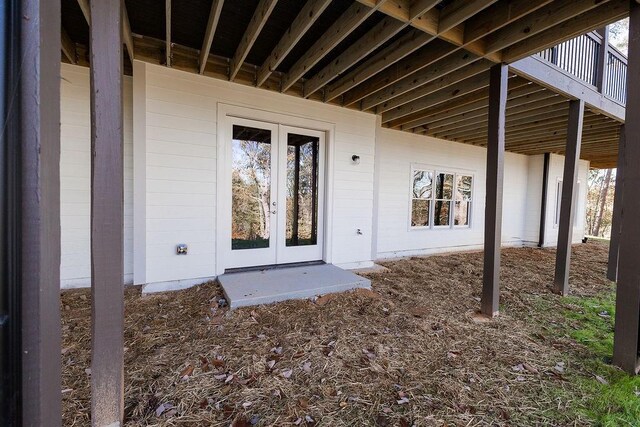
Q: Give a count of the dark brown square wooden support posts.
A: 6